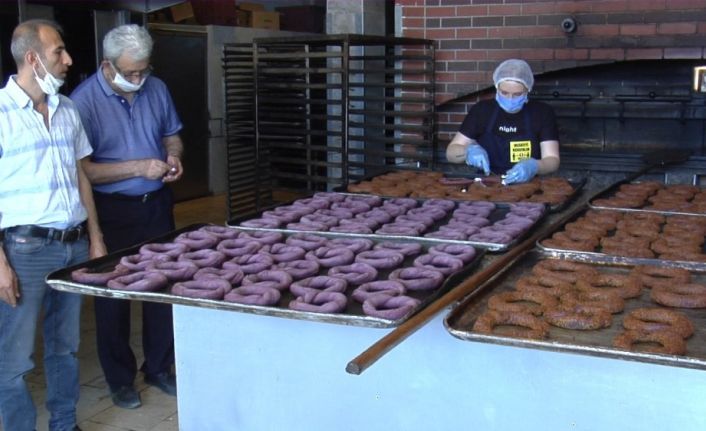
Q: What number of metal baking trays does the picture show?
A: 6